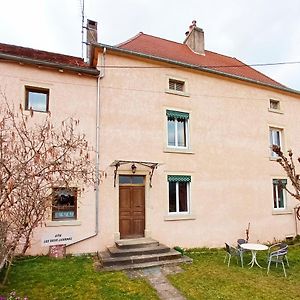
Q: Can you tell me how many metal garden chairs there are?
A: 3